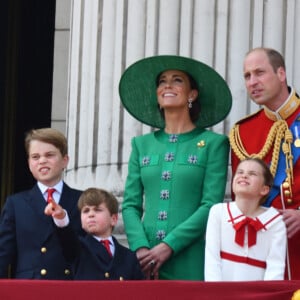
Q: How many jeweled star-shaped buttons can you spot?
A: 8